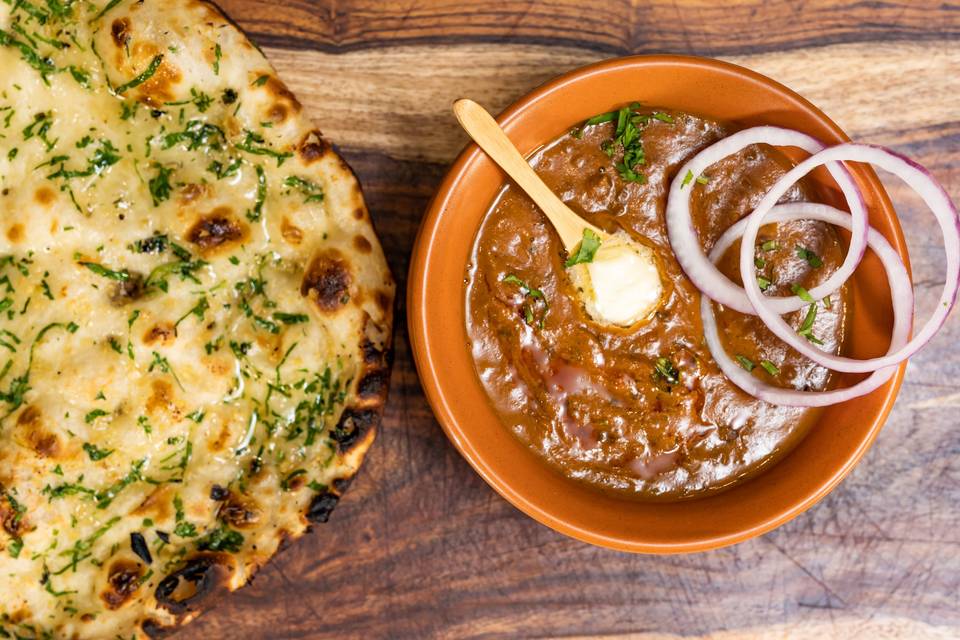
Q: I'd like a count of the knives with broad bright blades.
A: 0